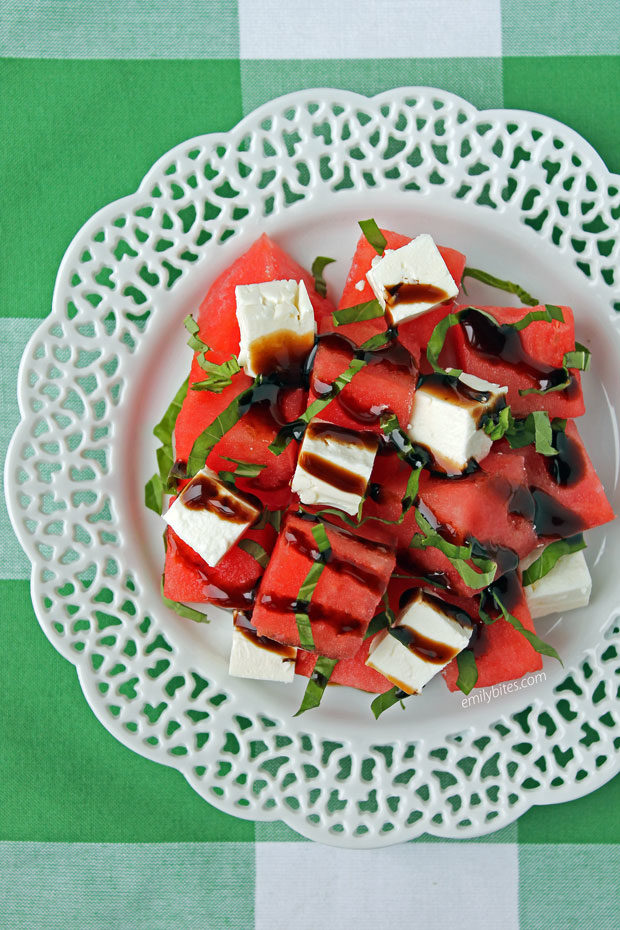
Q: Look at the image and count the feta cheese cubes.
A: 8